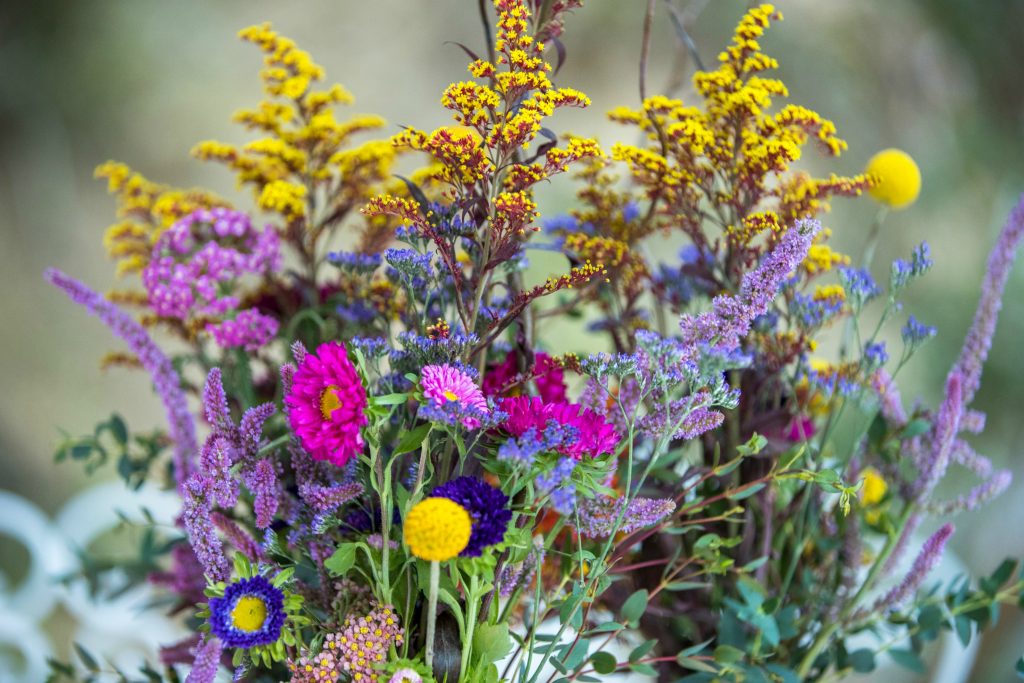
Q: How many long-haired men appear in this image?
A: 0